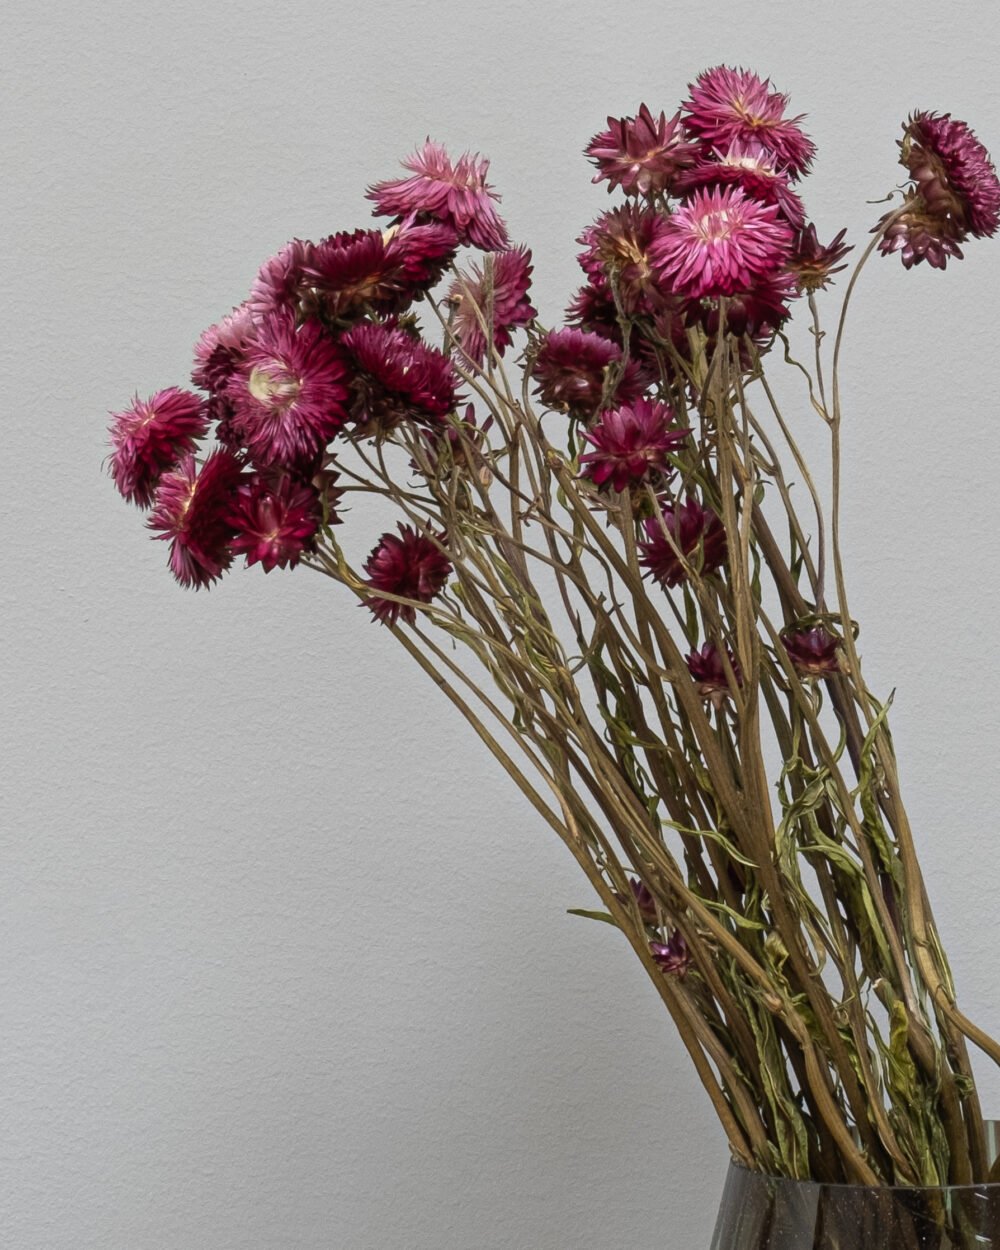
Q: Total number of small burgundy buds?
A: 4